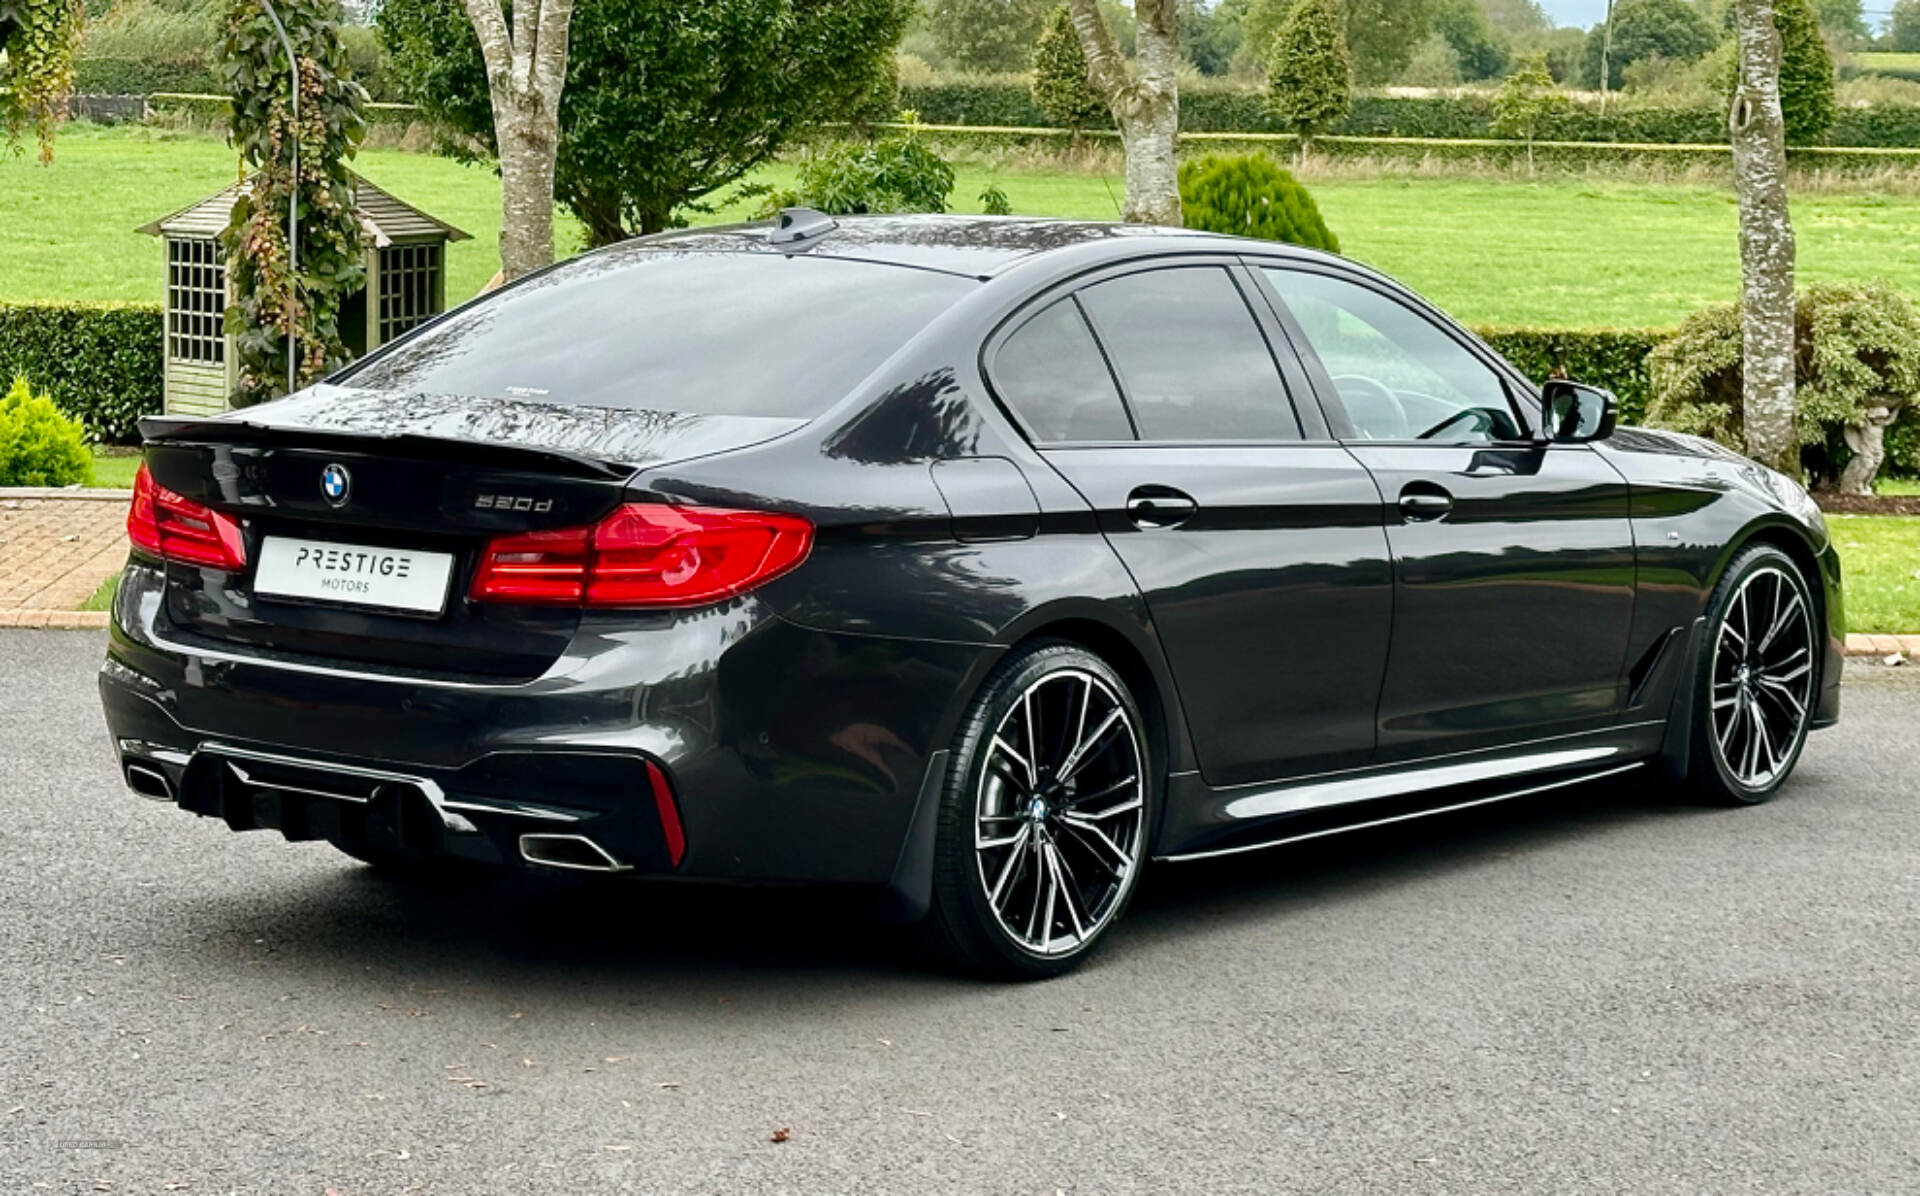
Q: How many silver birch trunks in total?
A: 3